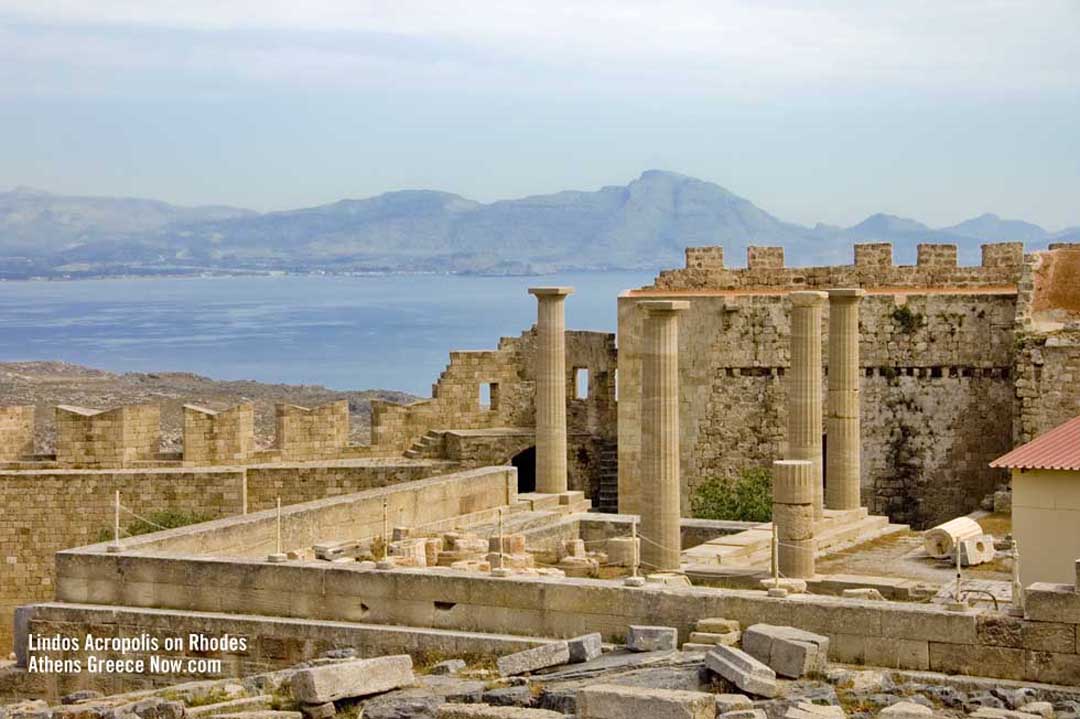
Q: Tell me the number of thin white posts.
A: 8